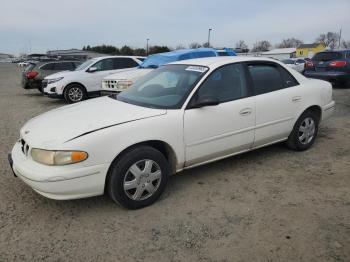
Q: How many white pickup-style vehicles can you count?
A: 1